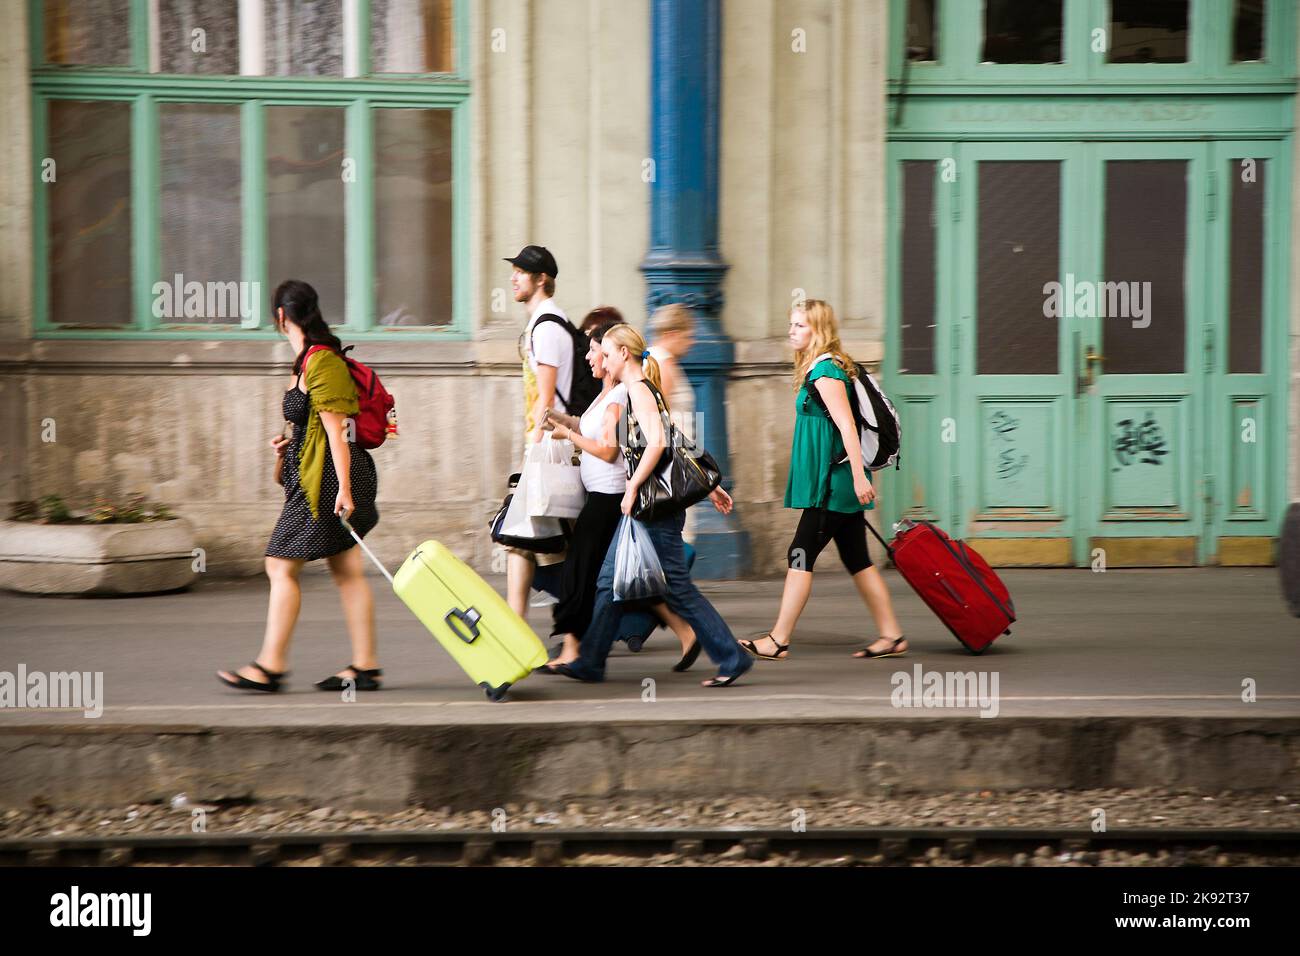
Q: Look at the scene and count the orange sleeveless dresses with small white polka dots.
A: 0